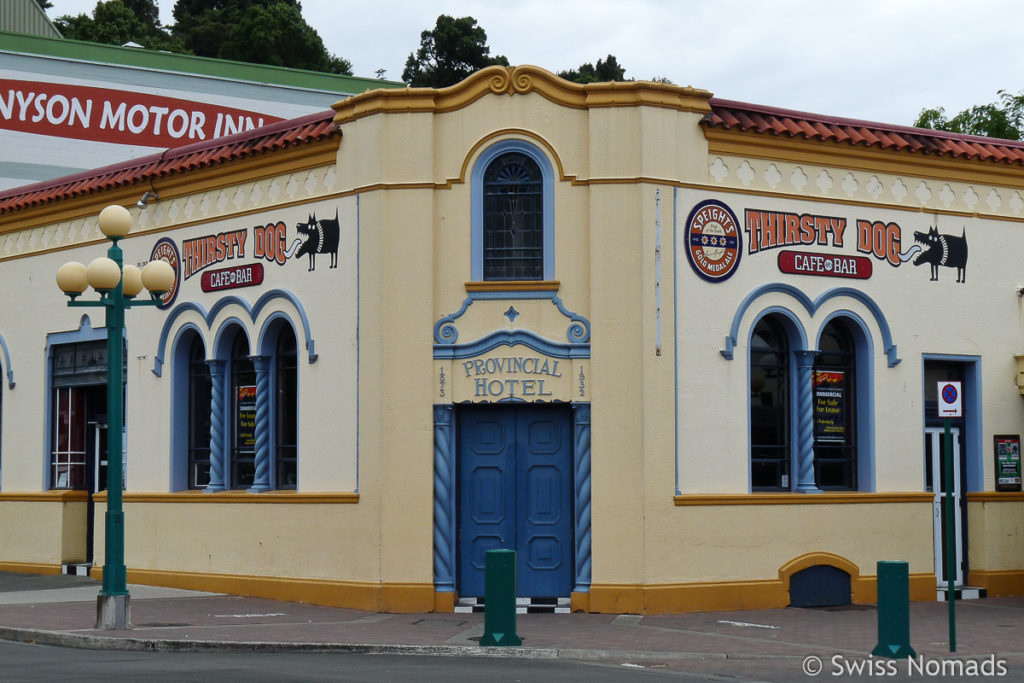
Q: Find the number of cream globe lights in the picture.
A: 5